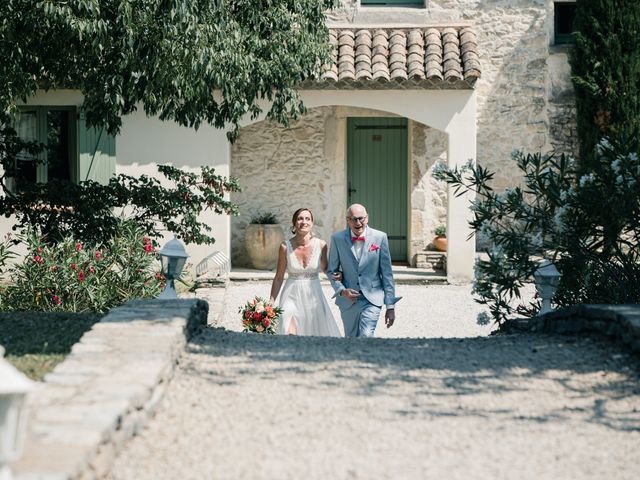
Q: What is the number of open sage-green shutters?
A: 1